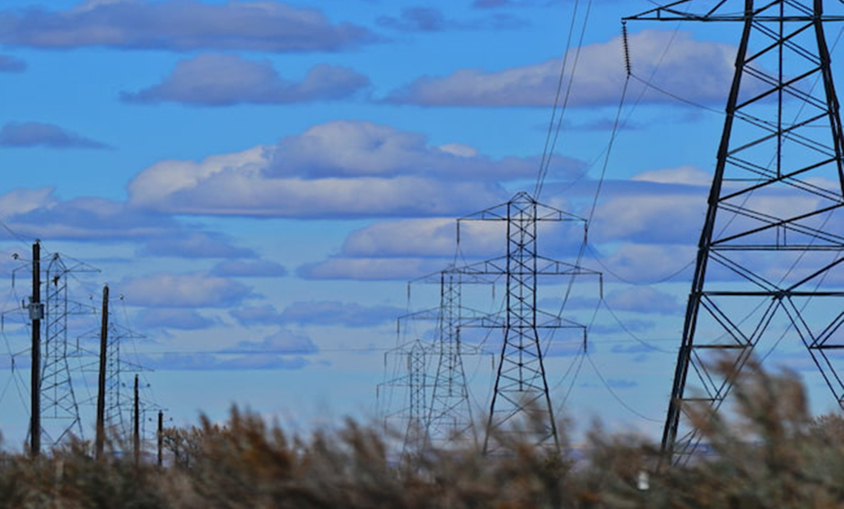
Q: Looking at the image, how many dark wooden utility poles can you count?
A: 4